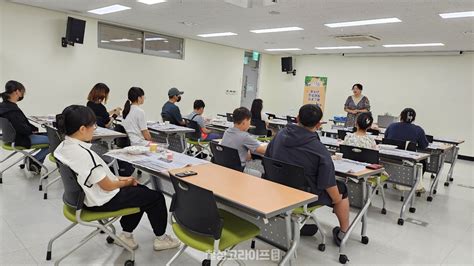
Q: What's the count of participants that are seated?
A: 11